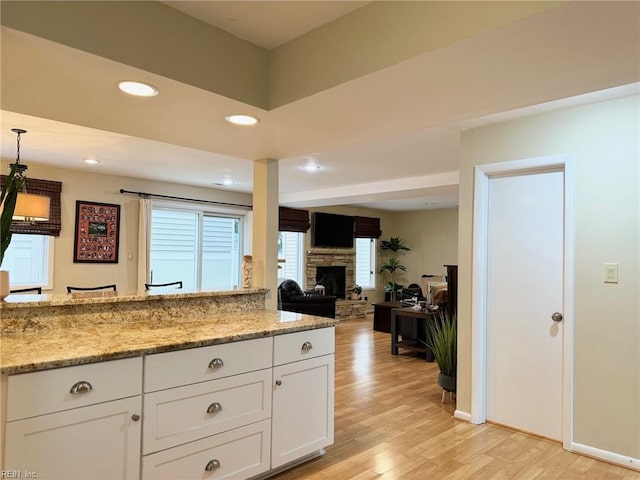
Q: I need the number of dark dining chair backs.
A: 3